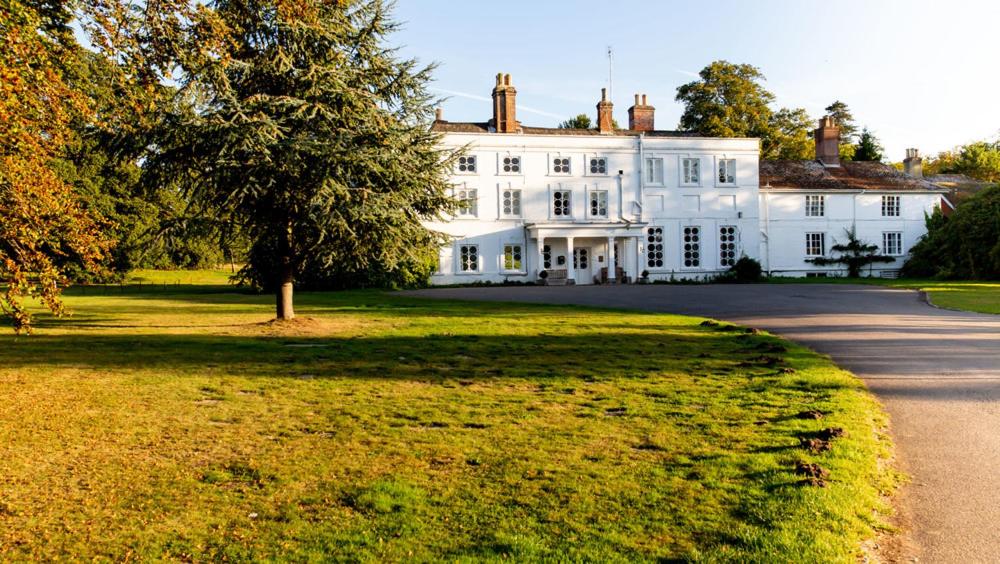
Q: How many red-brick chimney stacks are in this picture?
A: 4